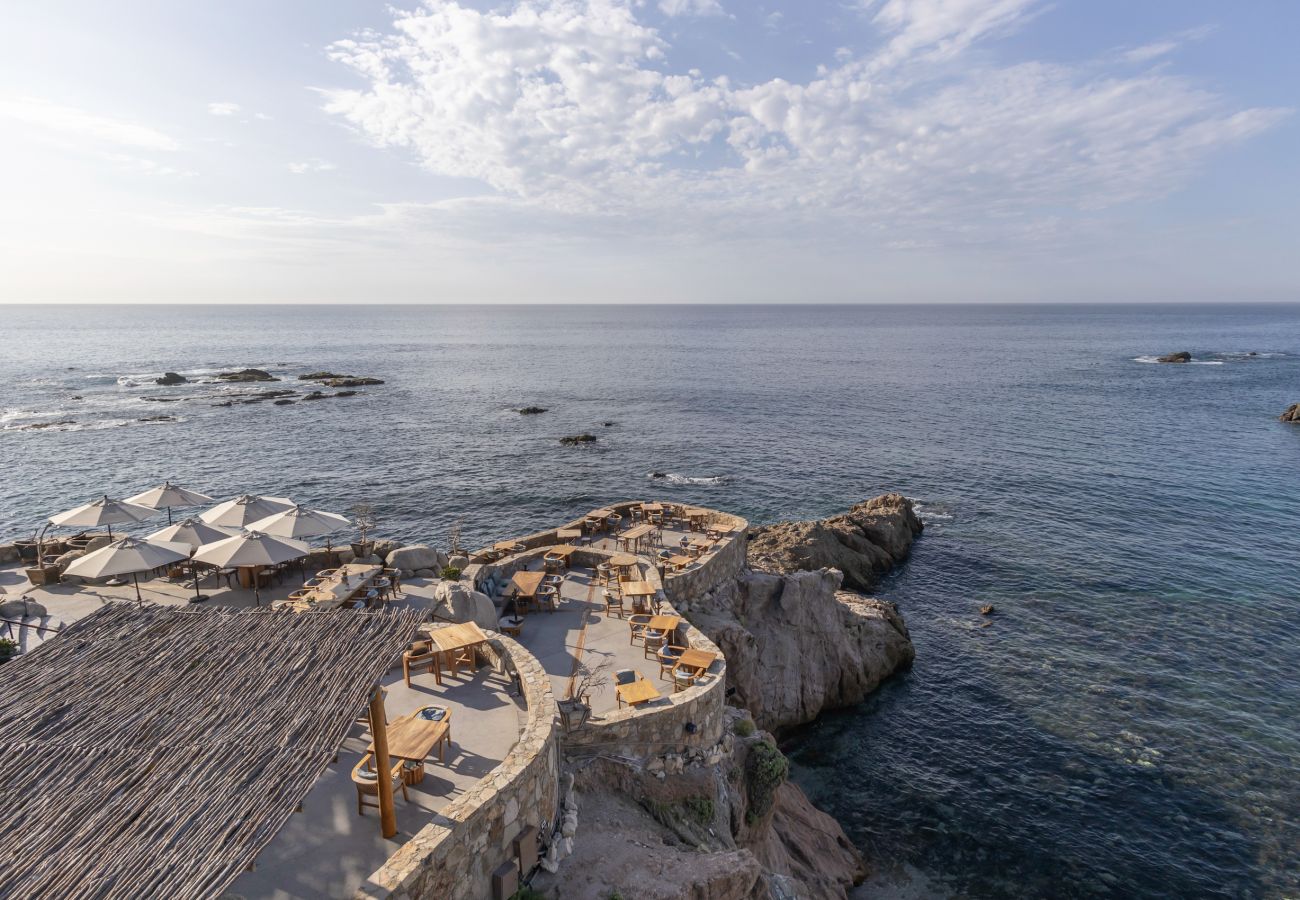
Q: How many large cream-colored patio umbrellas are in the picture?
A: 7